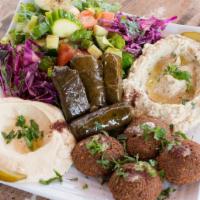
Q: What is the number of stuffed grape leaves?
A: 4